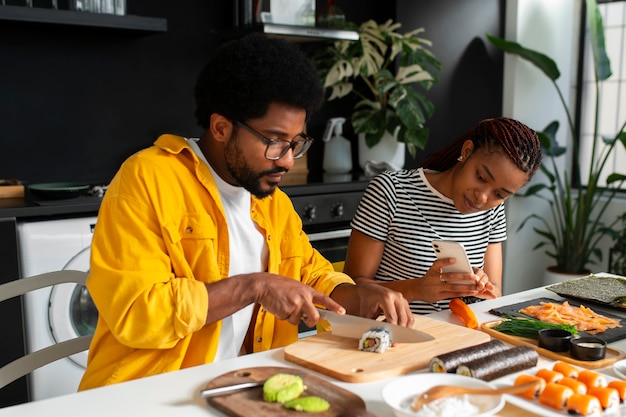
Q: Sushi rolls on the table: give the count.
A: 12